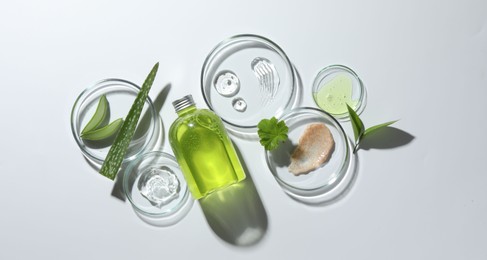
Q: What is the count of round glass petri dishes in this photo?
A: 5